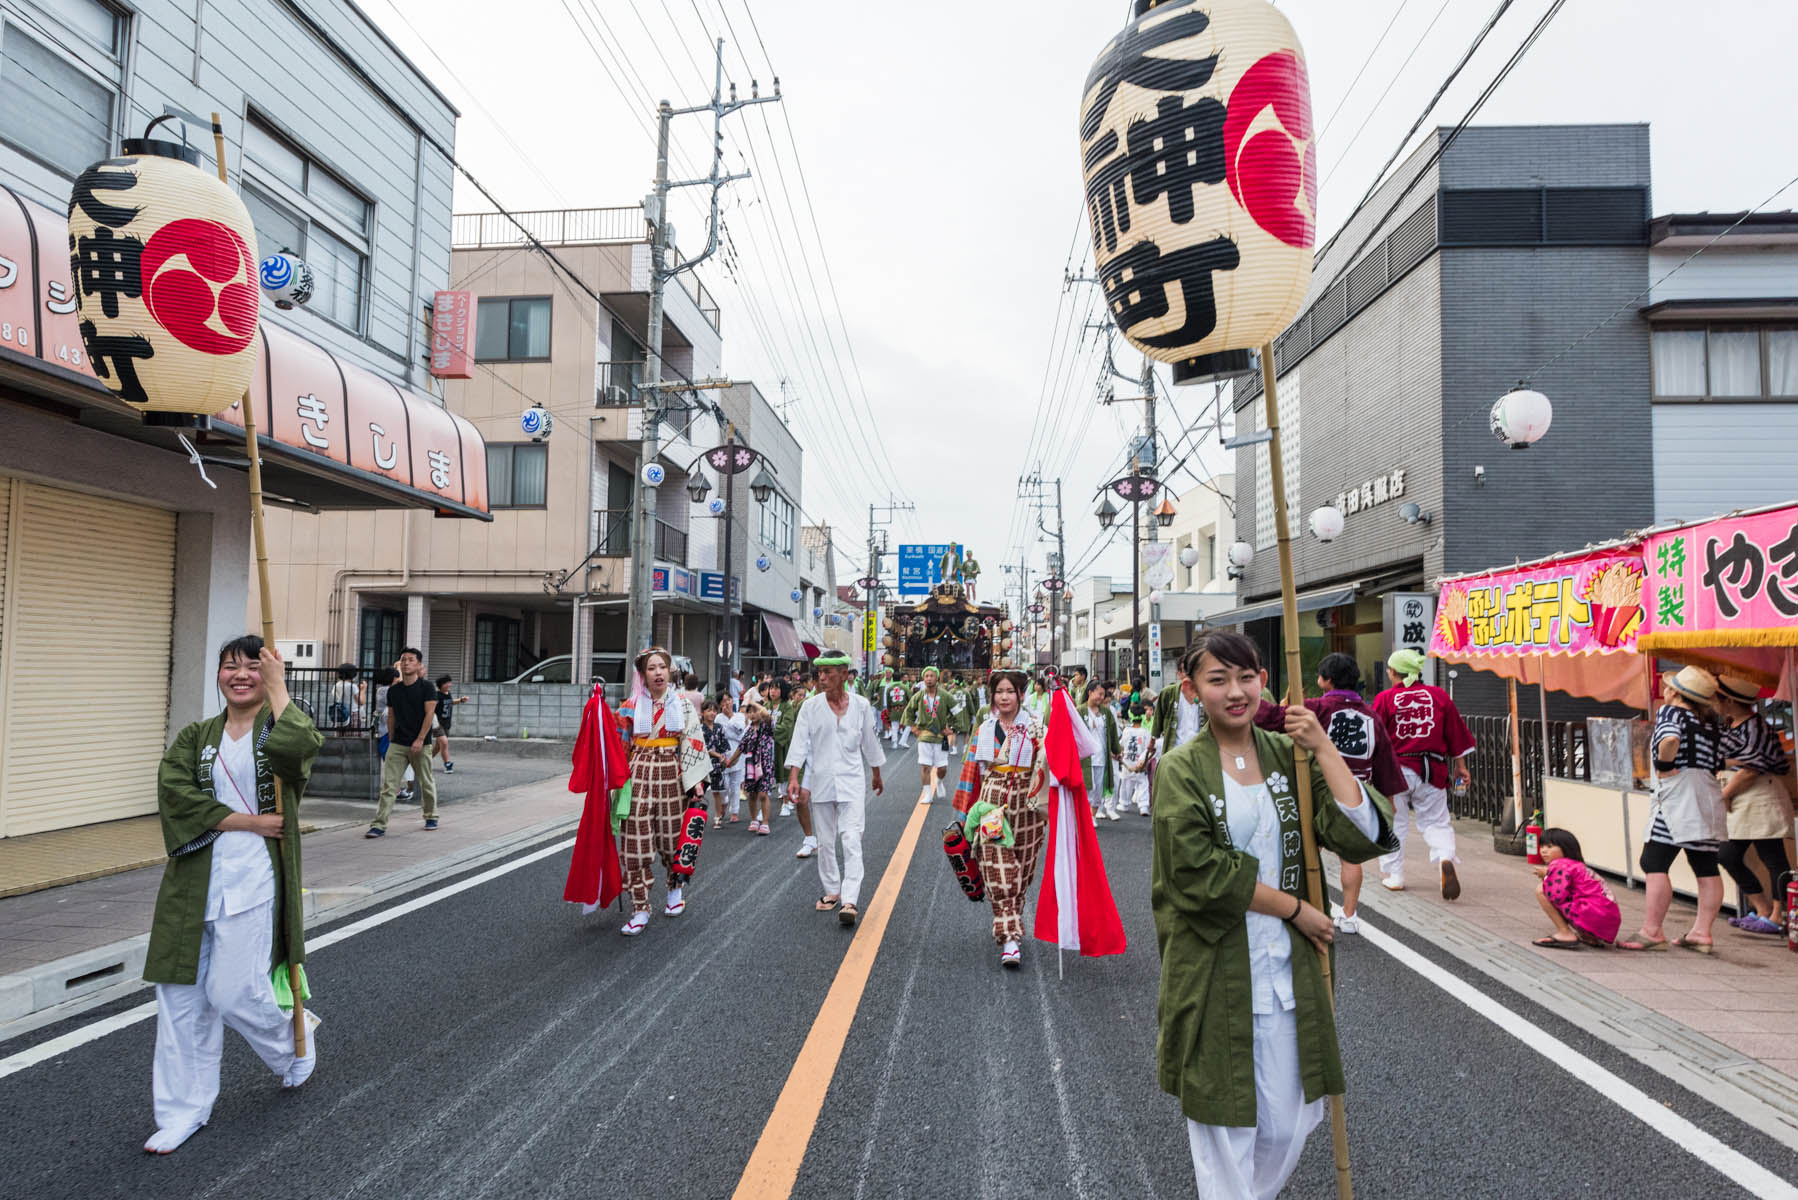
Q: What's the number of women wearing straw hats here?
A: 2